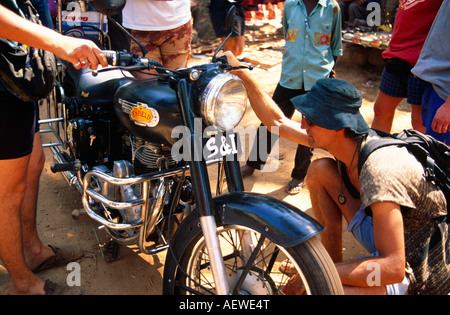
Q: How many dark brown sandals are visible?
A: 2